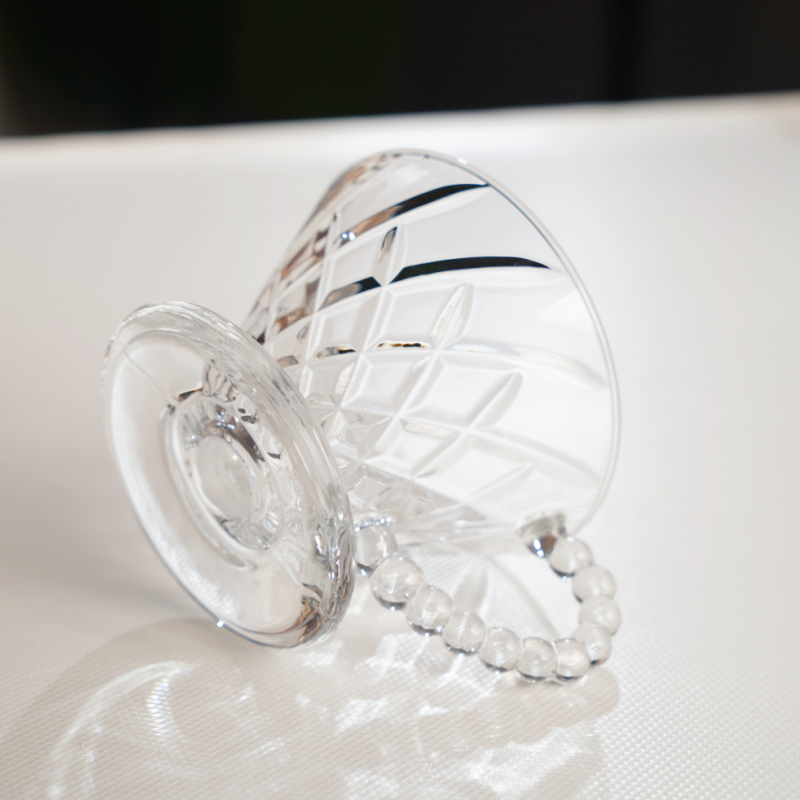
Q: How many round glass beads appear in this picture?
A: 11